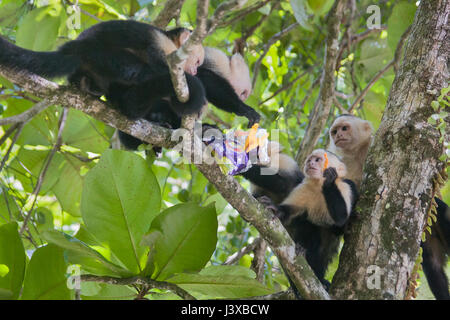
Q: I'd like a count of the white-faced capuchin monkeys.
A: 5